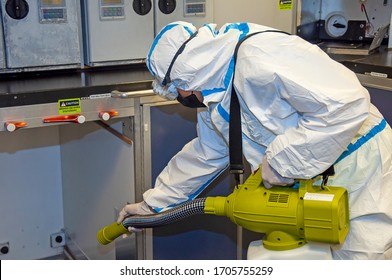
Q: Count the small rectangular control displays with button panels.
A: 3